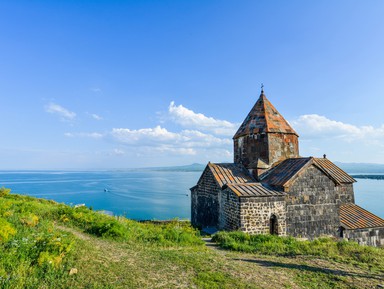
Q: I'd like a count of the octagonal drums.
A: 1